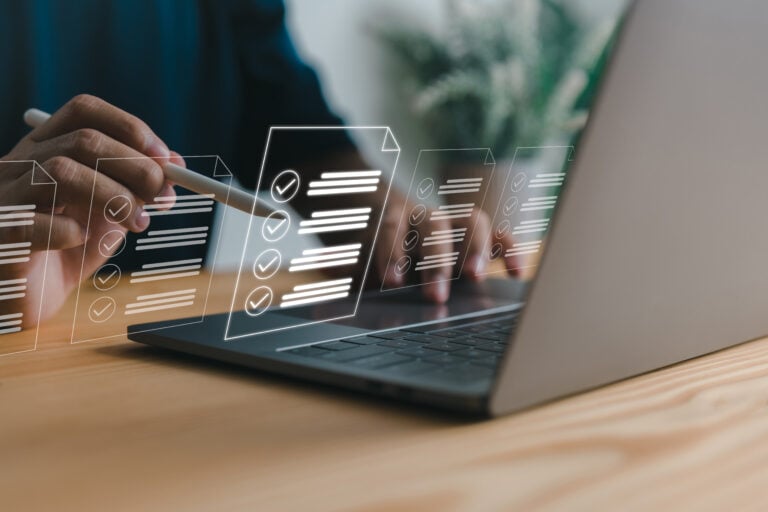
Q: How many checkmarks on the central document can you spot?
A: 4